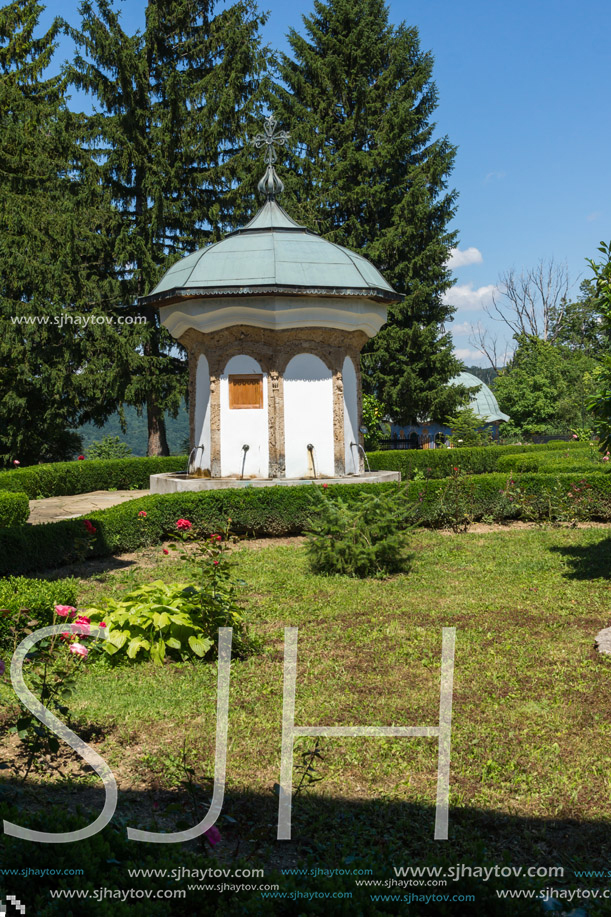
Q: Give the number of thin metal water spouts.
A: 4